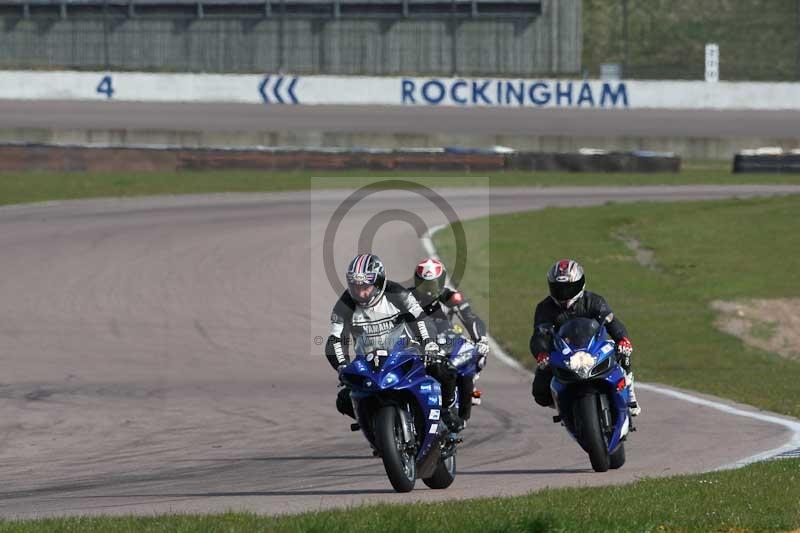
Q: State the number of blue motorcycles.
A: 3